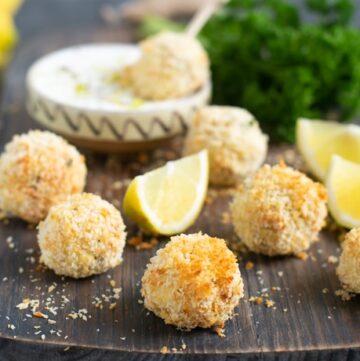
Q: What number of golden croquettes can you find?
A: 7